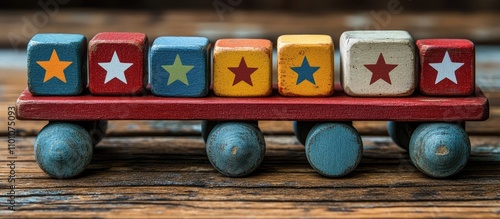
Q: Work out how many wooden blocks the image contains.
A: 7